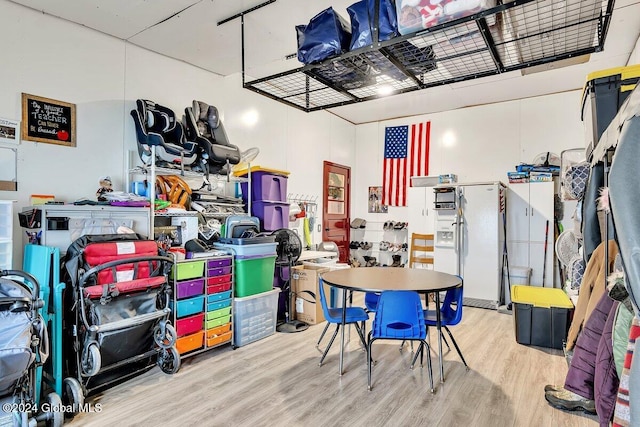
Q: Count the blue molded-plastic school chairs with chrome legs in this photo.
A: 4